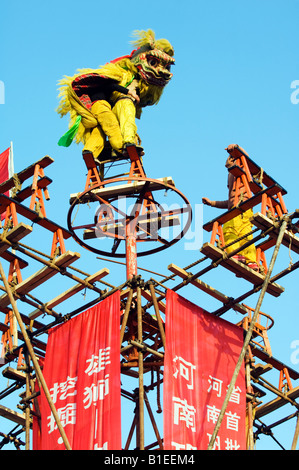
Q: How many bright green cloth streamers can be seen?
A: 1